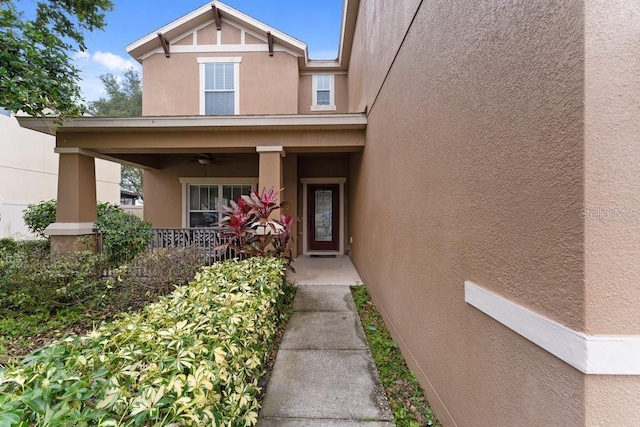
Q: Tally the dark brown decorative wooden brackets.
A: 3